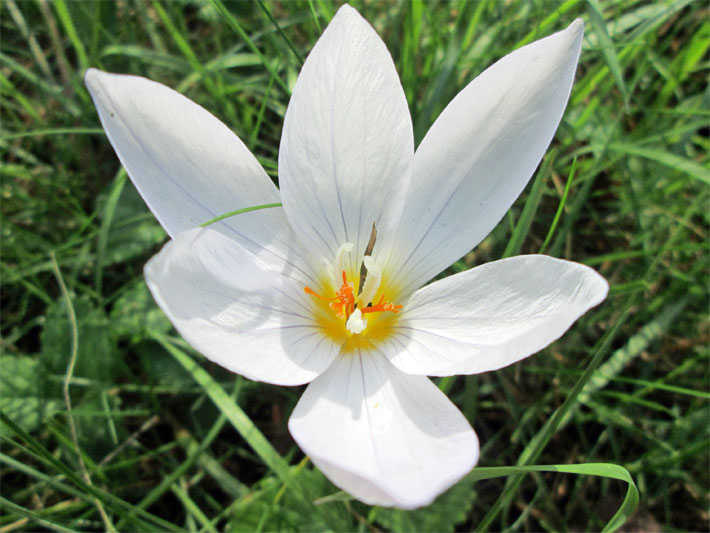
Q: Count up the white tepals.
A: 6